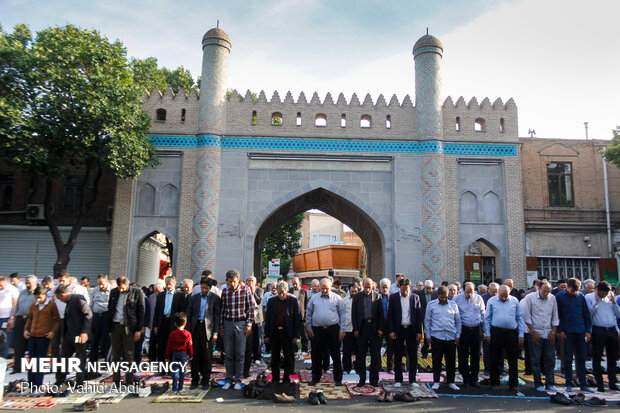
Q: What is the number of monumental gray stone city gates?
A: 1